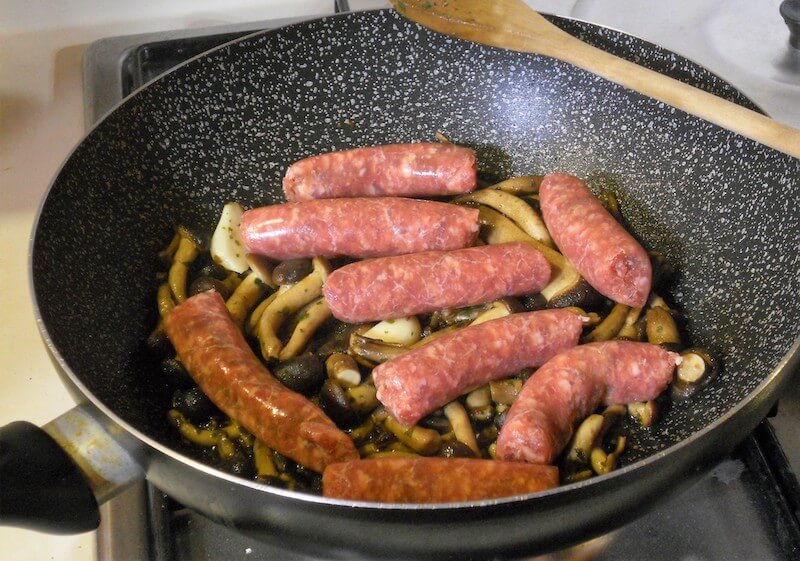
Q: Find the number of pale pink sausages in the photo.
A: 6